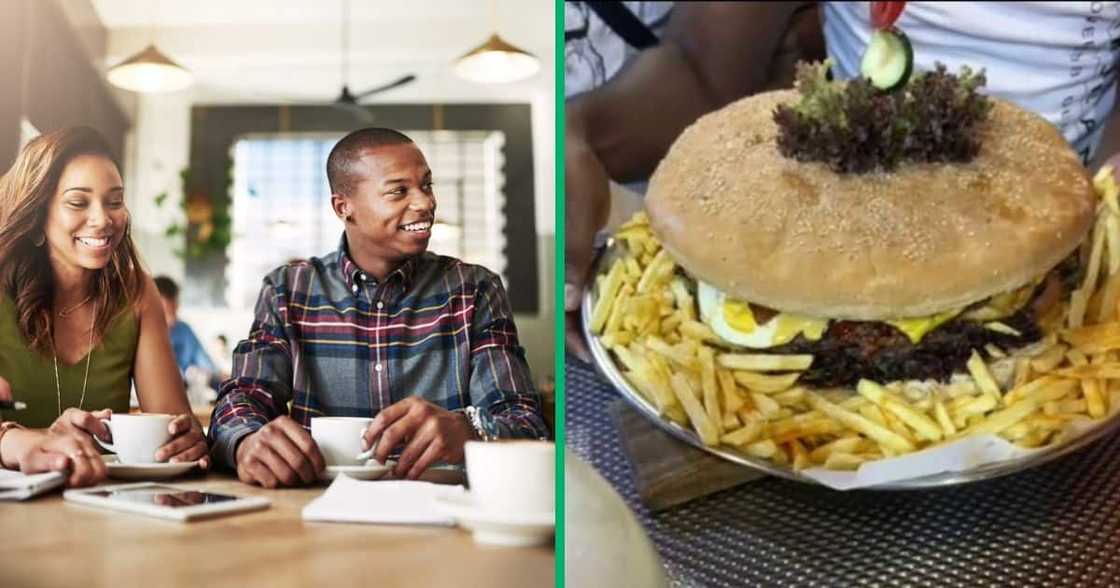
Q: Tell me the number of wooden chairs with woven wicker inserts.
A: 0